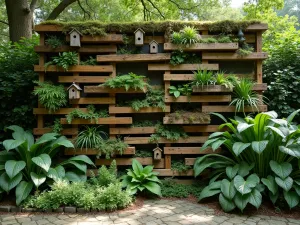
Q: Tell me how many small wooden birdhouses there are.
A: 5